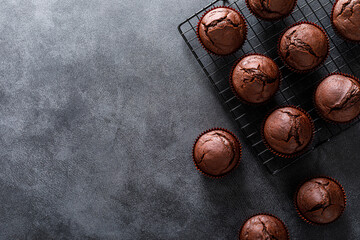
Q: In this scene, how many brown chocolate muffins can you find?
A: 10